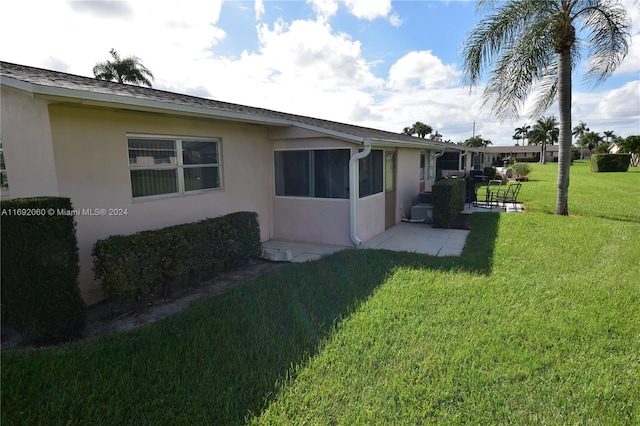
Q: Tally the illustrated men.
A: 0